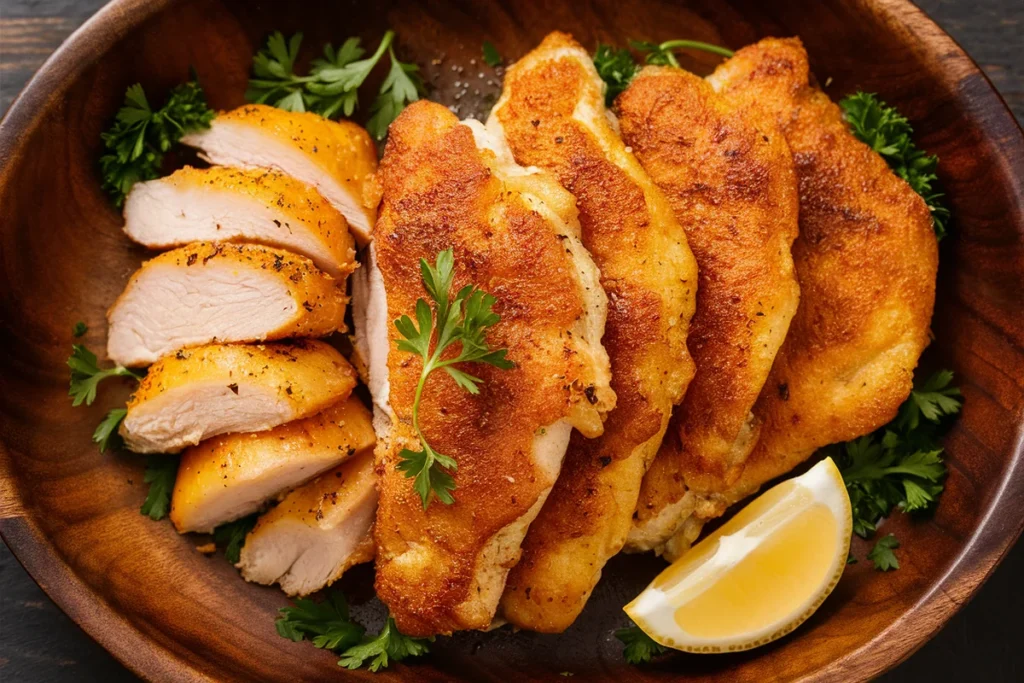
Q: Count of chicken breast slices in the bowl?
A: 6